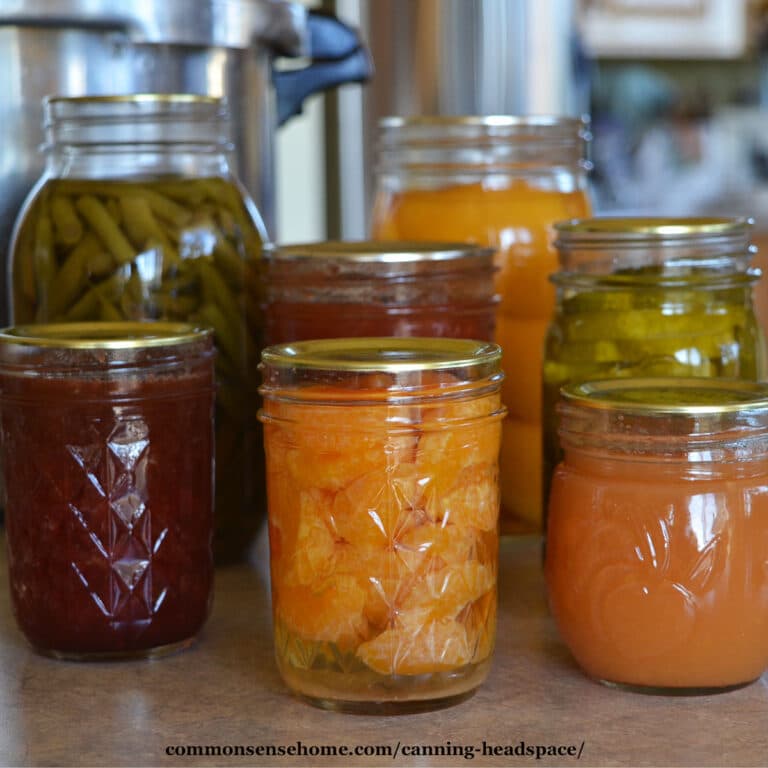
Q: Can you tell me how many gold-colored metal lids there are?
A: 7